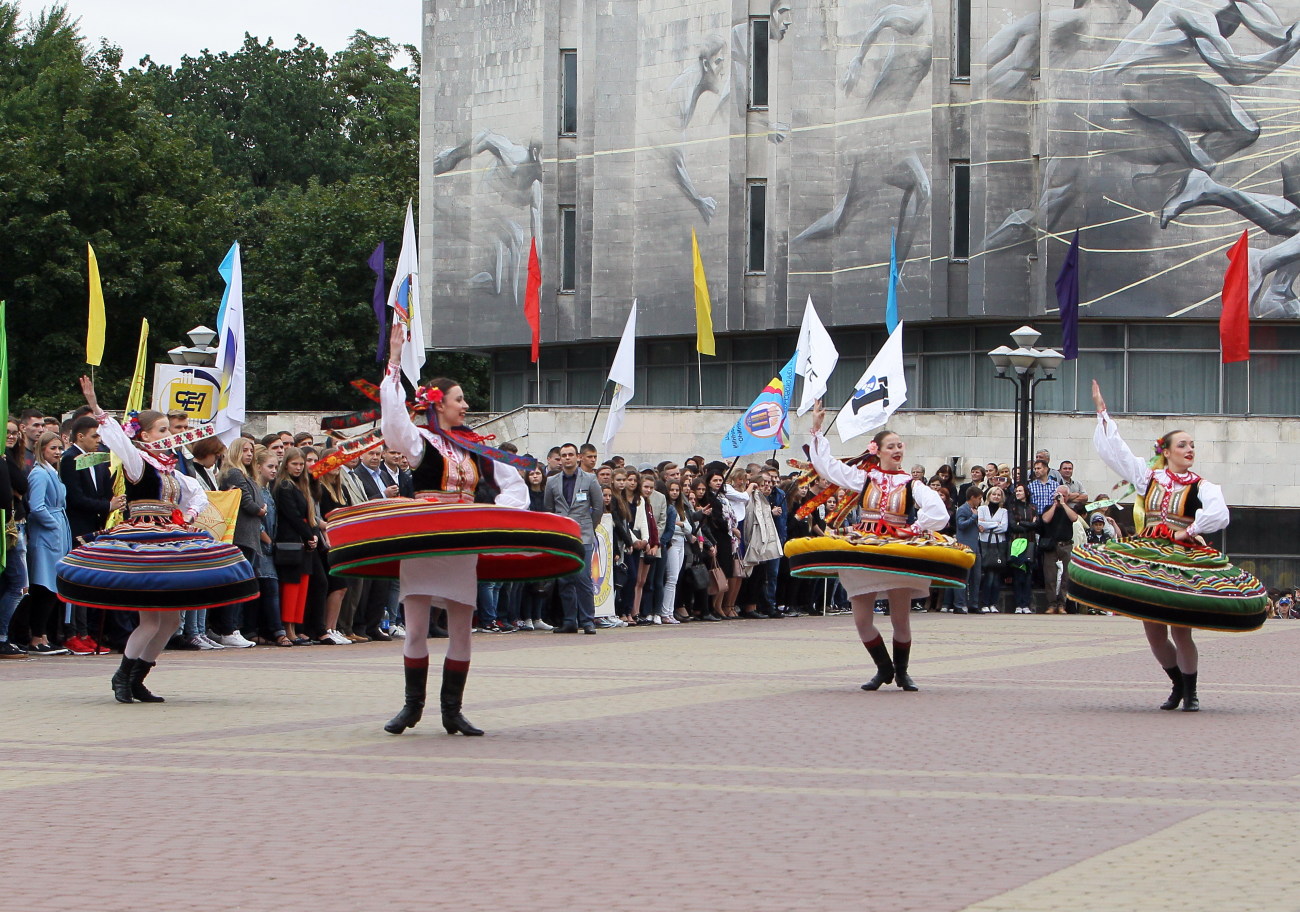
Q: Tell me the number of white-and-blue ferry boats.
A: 0